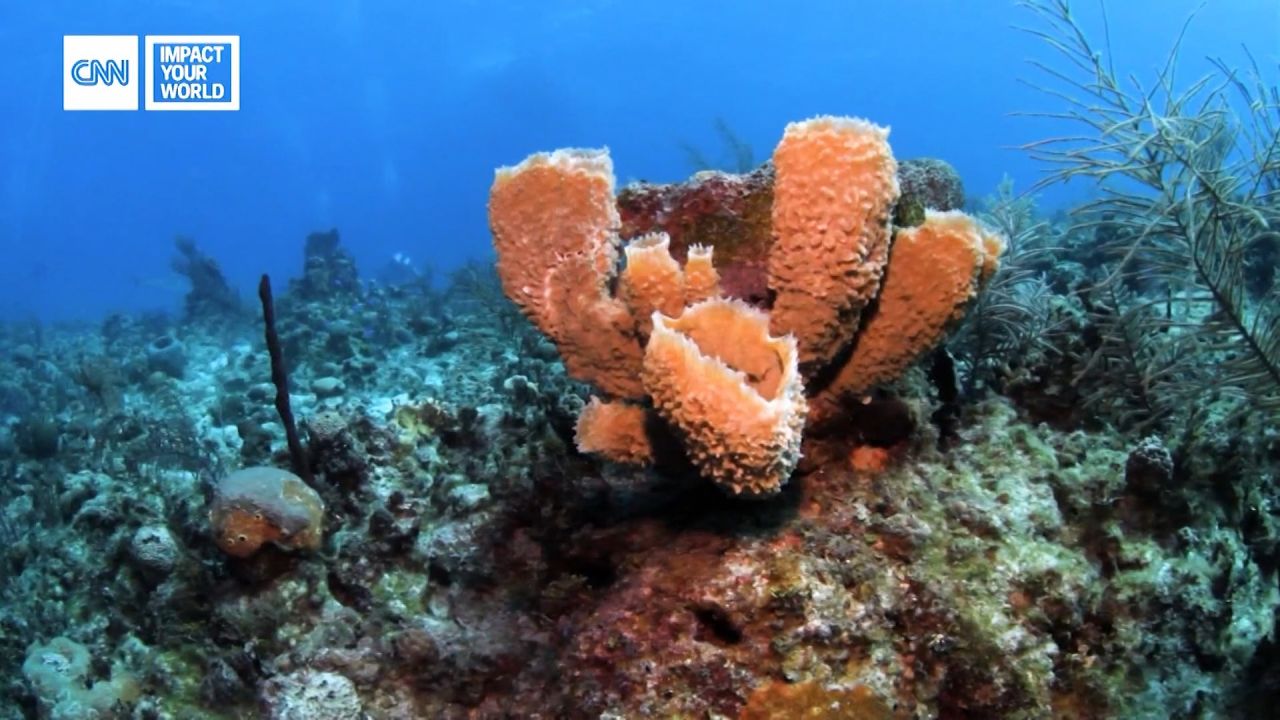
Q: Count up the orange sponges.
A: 7